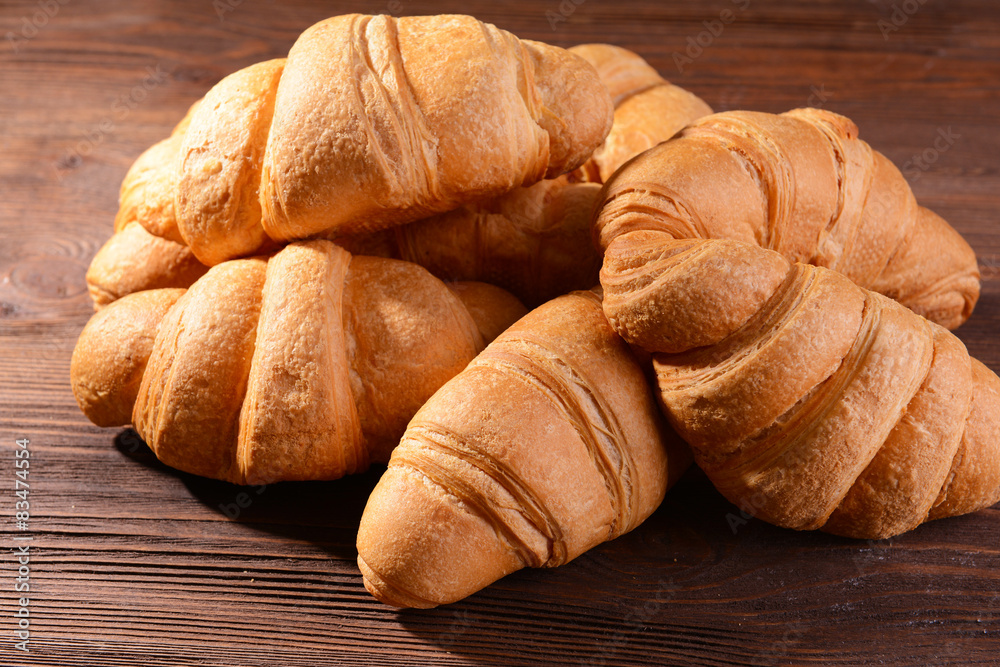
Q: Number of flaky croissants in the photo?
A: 7